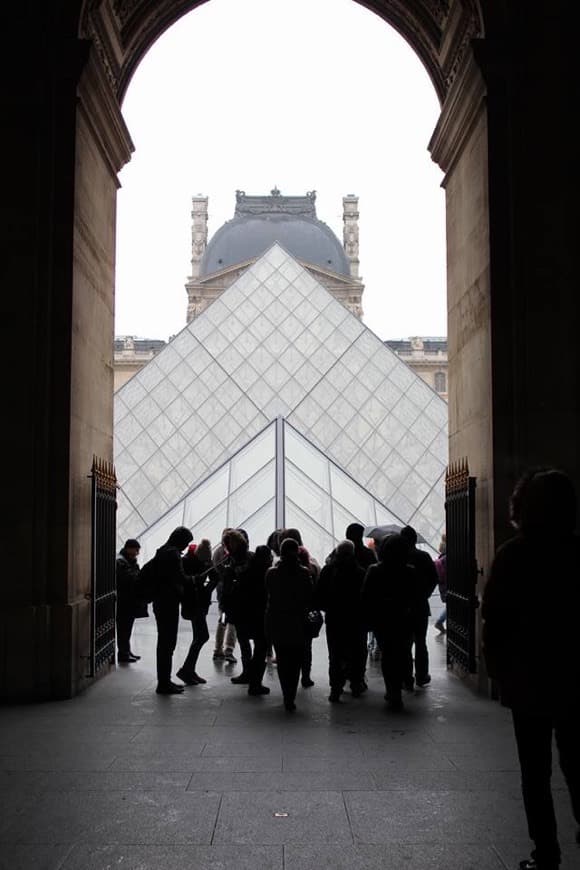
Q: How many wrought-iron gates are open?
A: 2